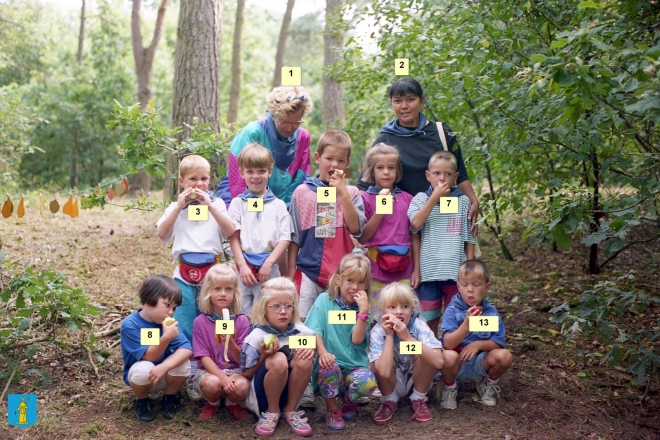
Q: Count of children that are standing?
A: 5